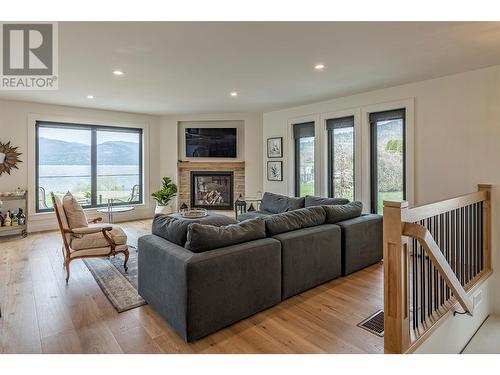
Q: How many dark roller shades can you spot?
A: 3